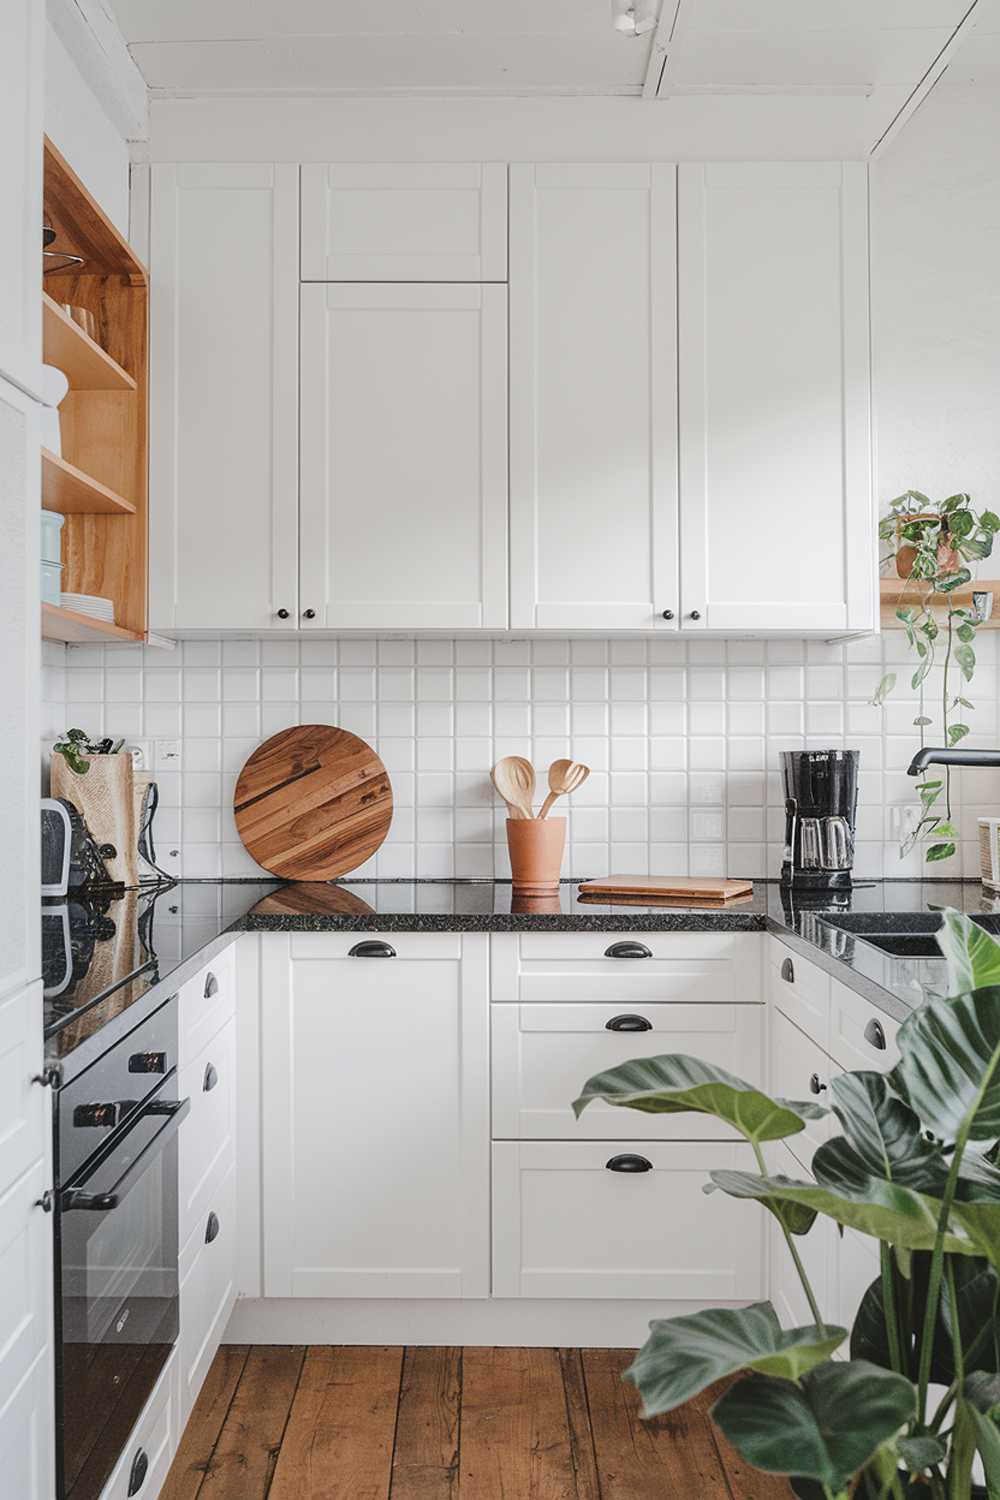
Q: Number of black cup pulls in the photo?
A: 10